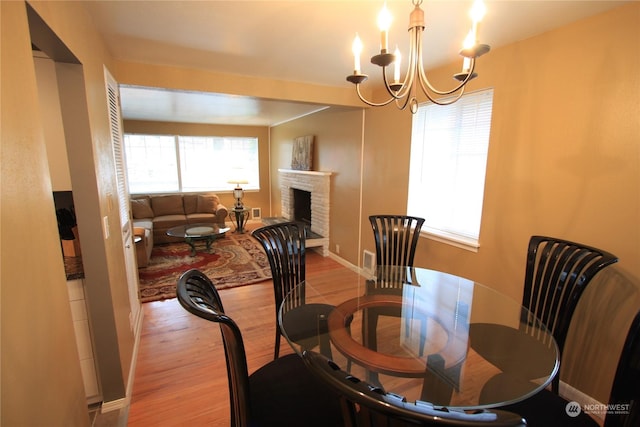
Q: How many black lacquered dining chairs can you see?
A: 6